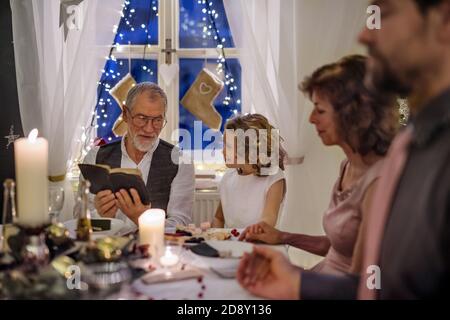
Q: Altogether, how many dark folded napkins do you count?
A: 2